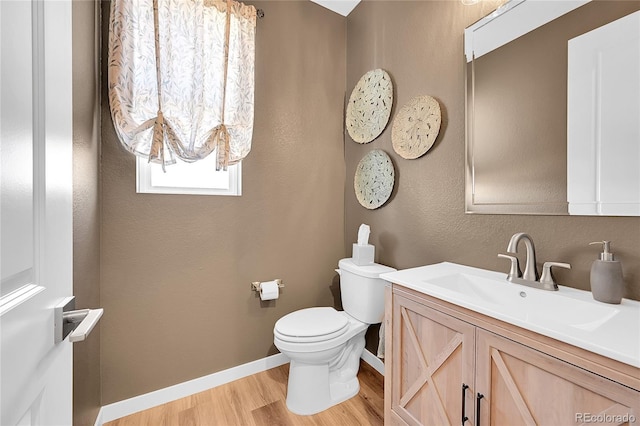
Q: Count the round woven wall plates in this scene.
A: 3